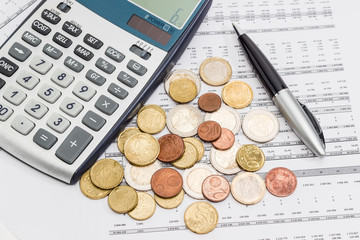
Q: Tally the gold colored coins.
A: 14